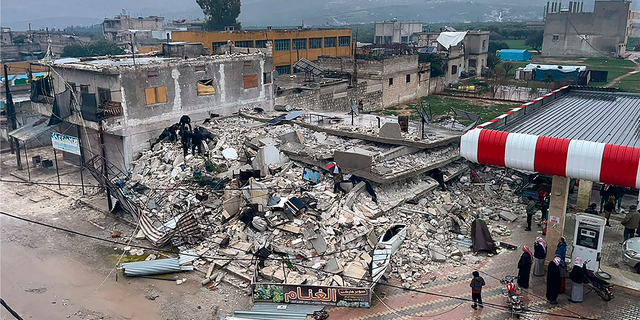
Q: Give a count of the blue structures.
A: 2